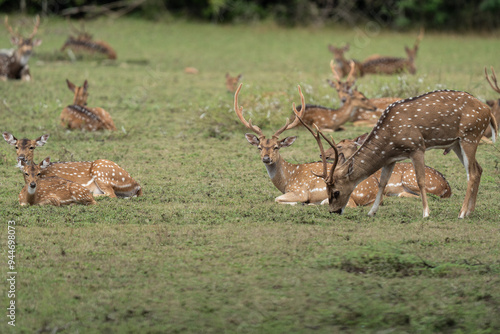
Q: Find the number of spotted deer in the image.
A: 14